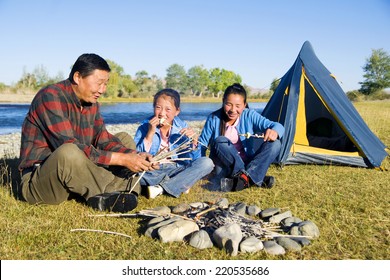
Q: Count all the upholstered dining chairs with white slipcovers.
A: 0